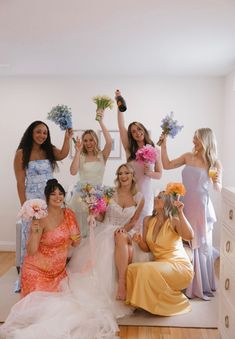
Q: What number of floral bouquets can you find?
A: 7